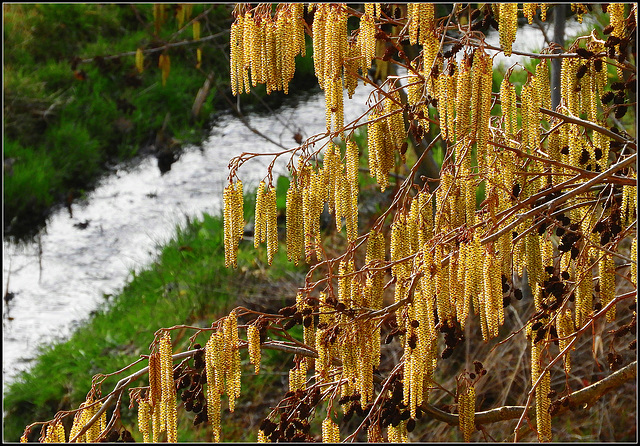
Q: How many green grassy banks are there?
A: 2